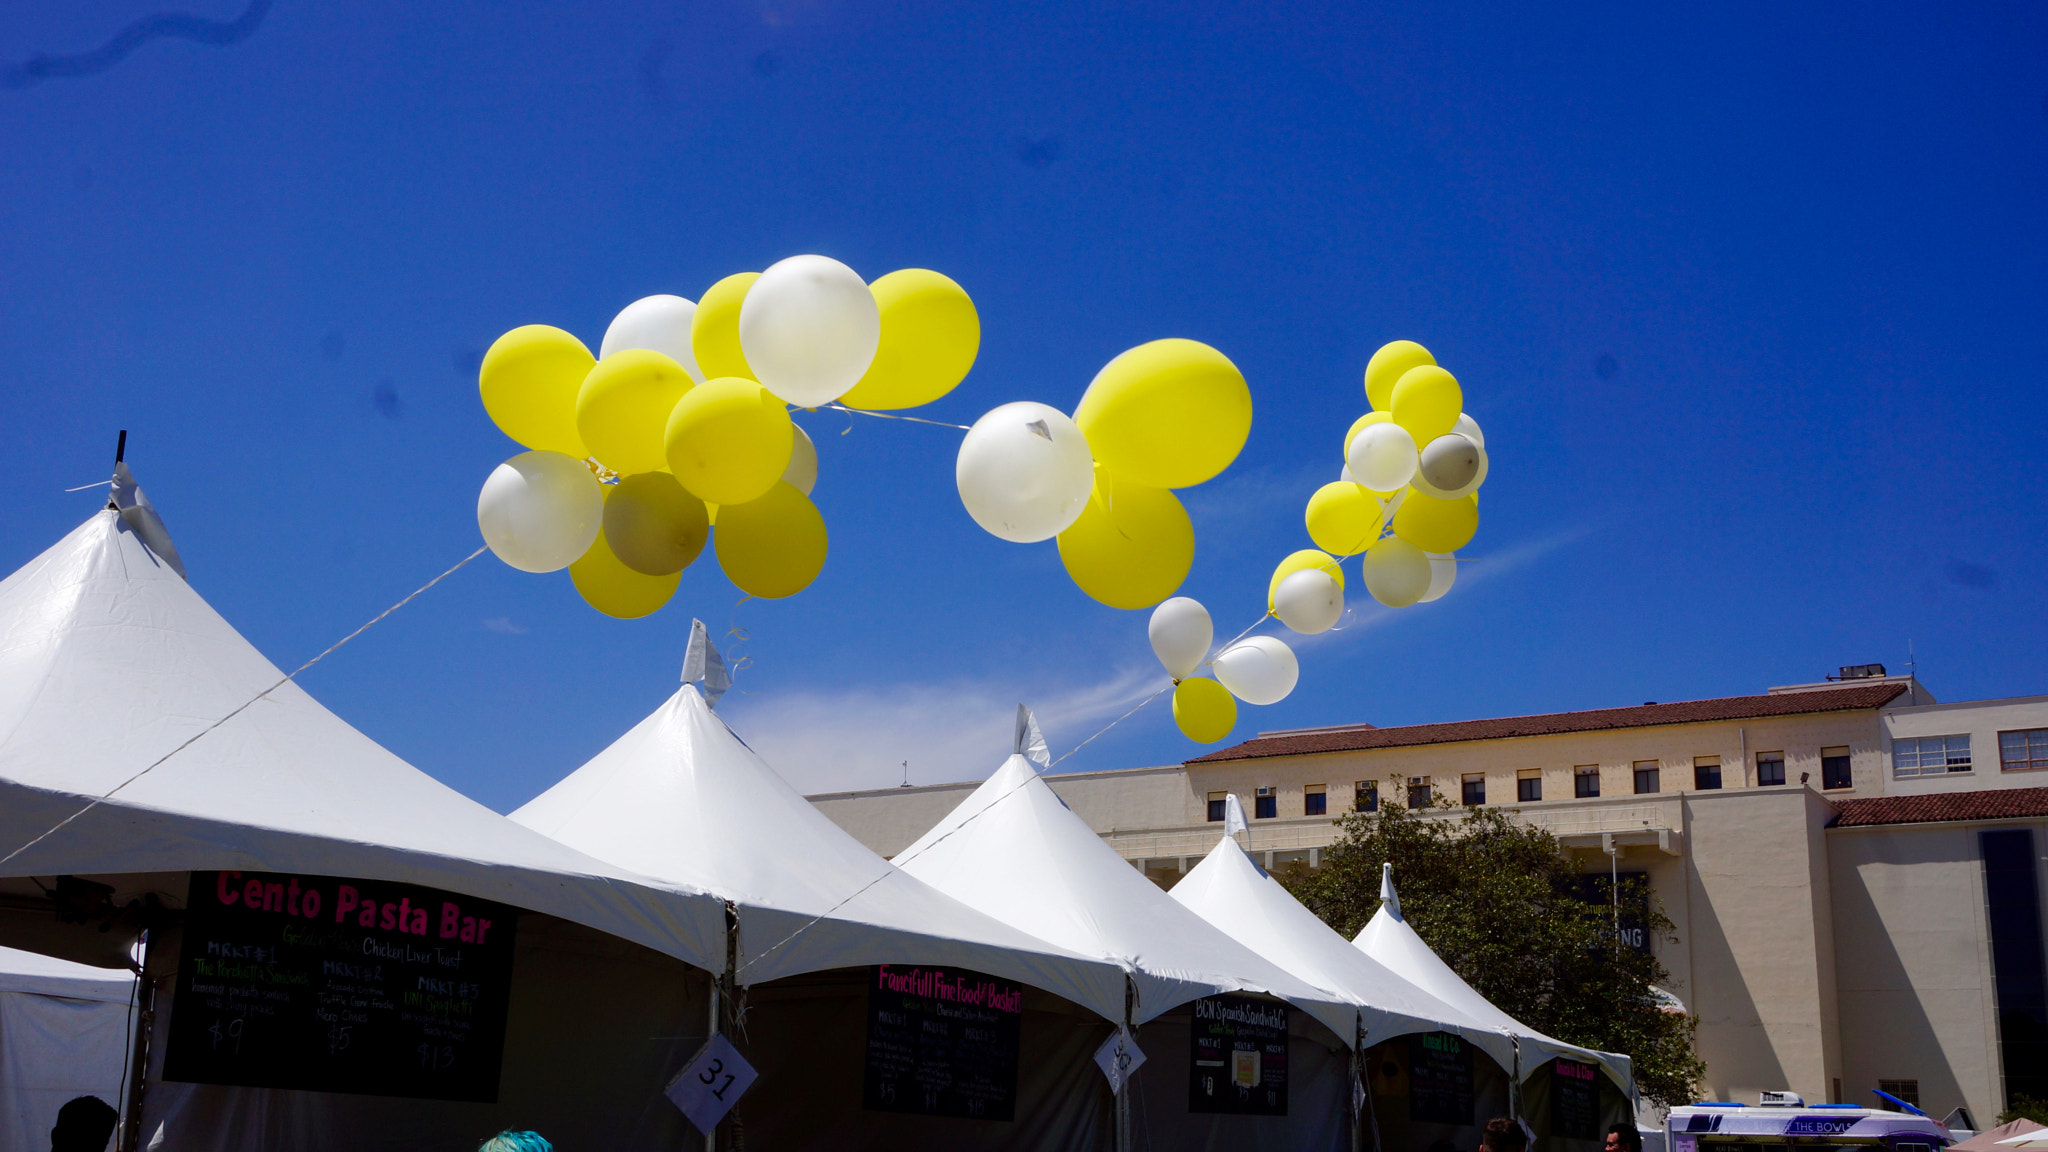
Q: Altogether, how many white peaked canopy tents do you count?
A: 5